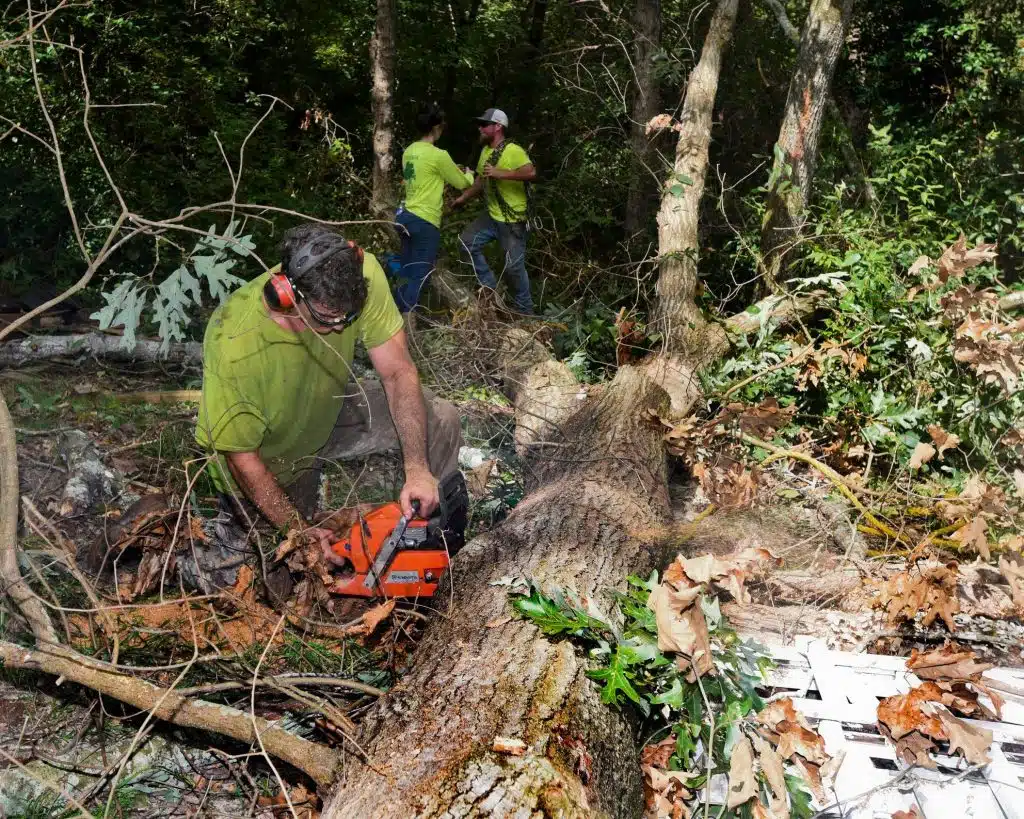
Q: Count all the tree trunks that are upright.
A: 4